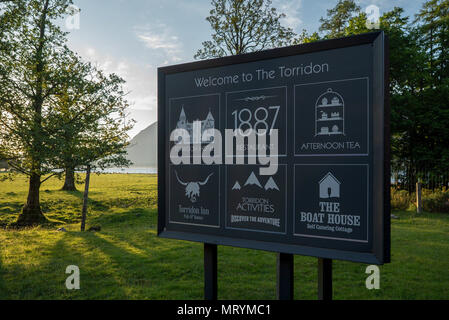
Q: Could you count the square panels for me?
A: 6